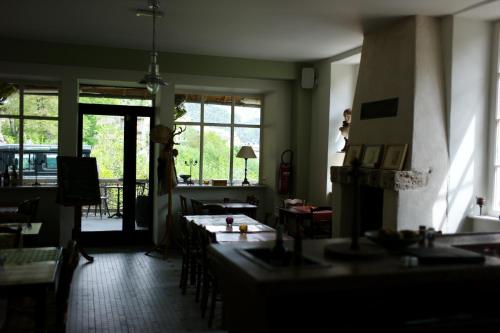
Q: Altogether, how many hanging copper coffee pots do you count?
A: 0